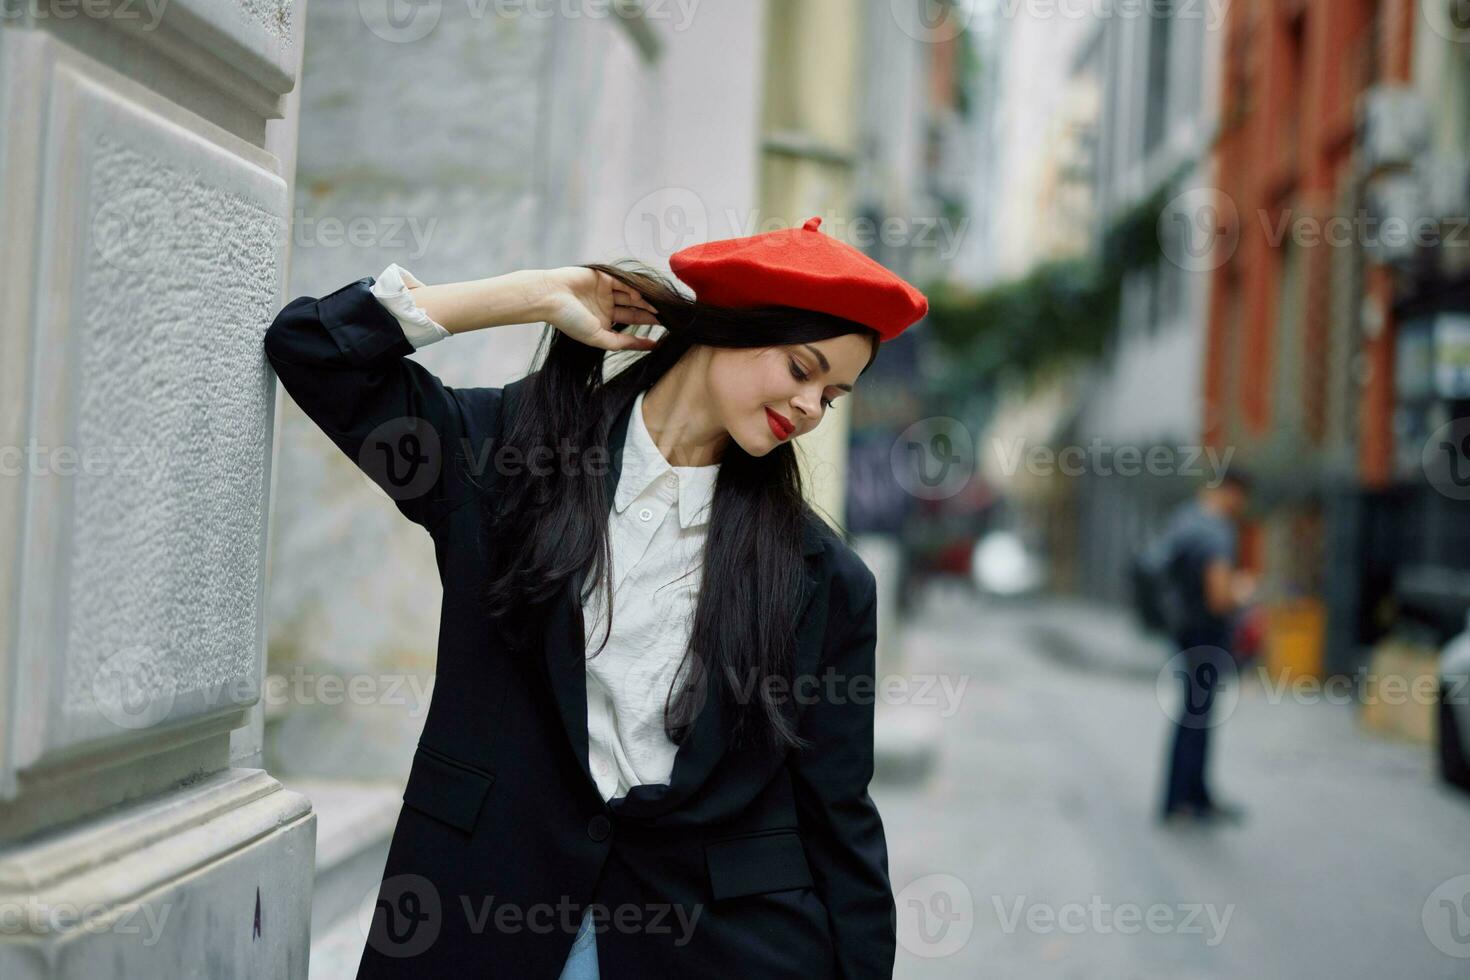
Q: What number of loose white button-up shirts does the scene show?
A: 1